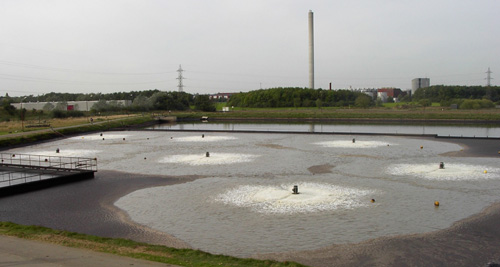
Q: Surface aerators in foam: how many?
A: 7